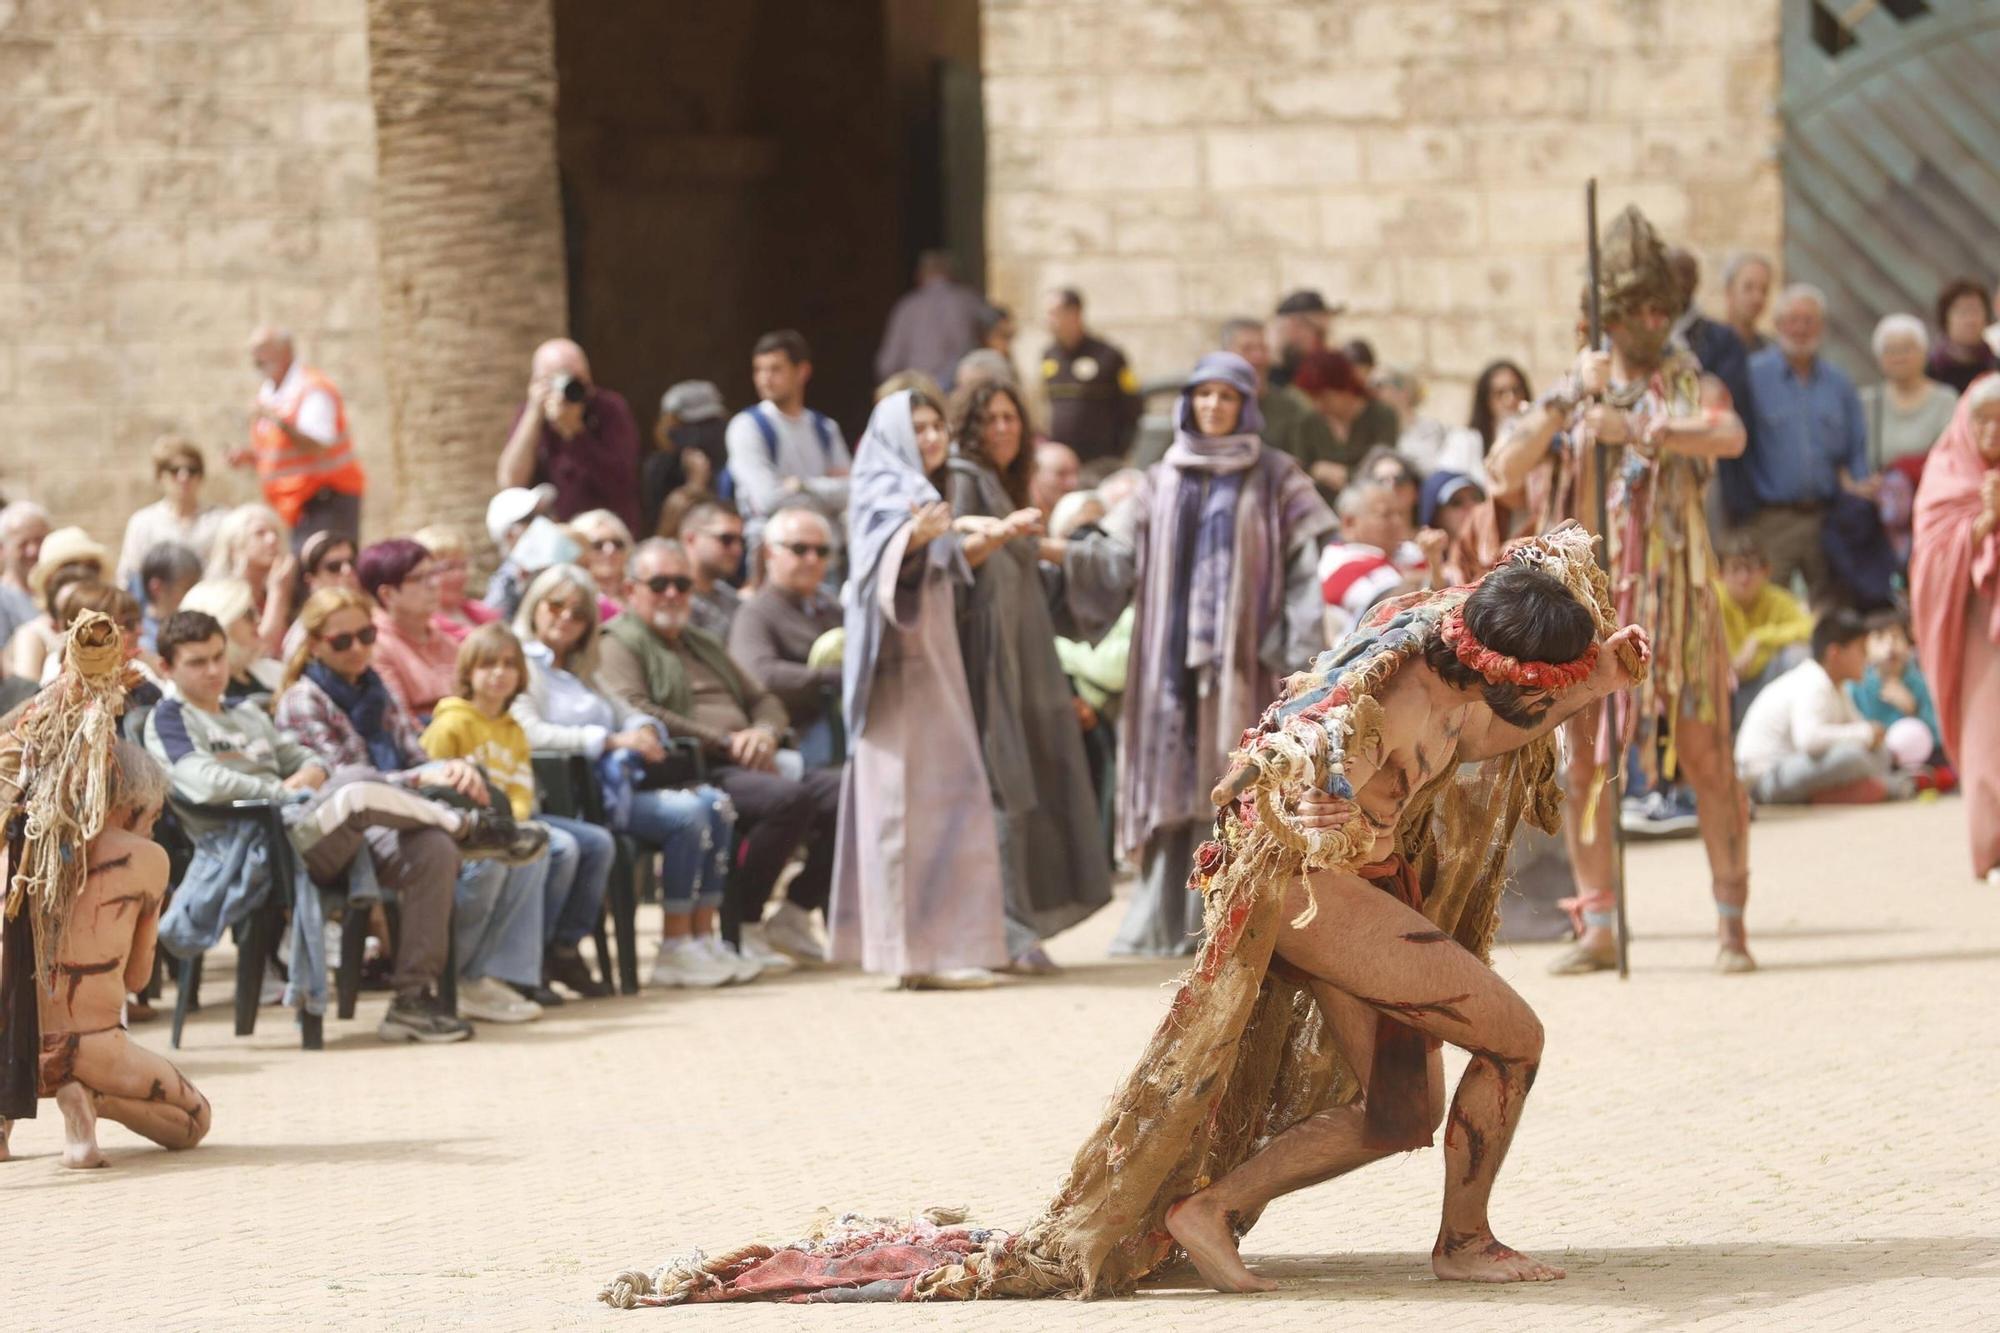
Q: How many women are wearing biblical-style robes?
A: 4